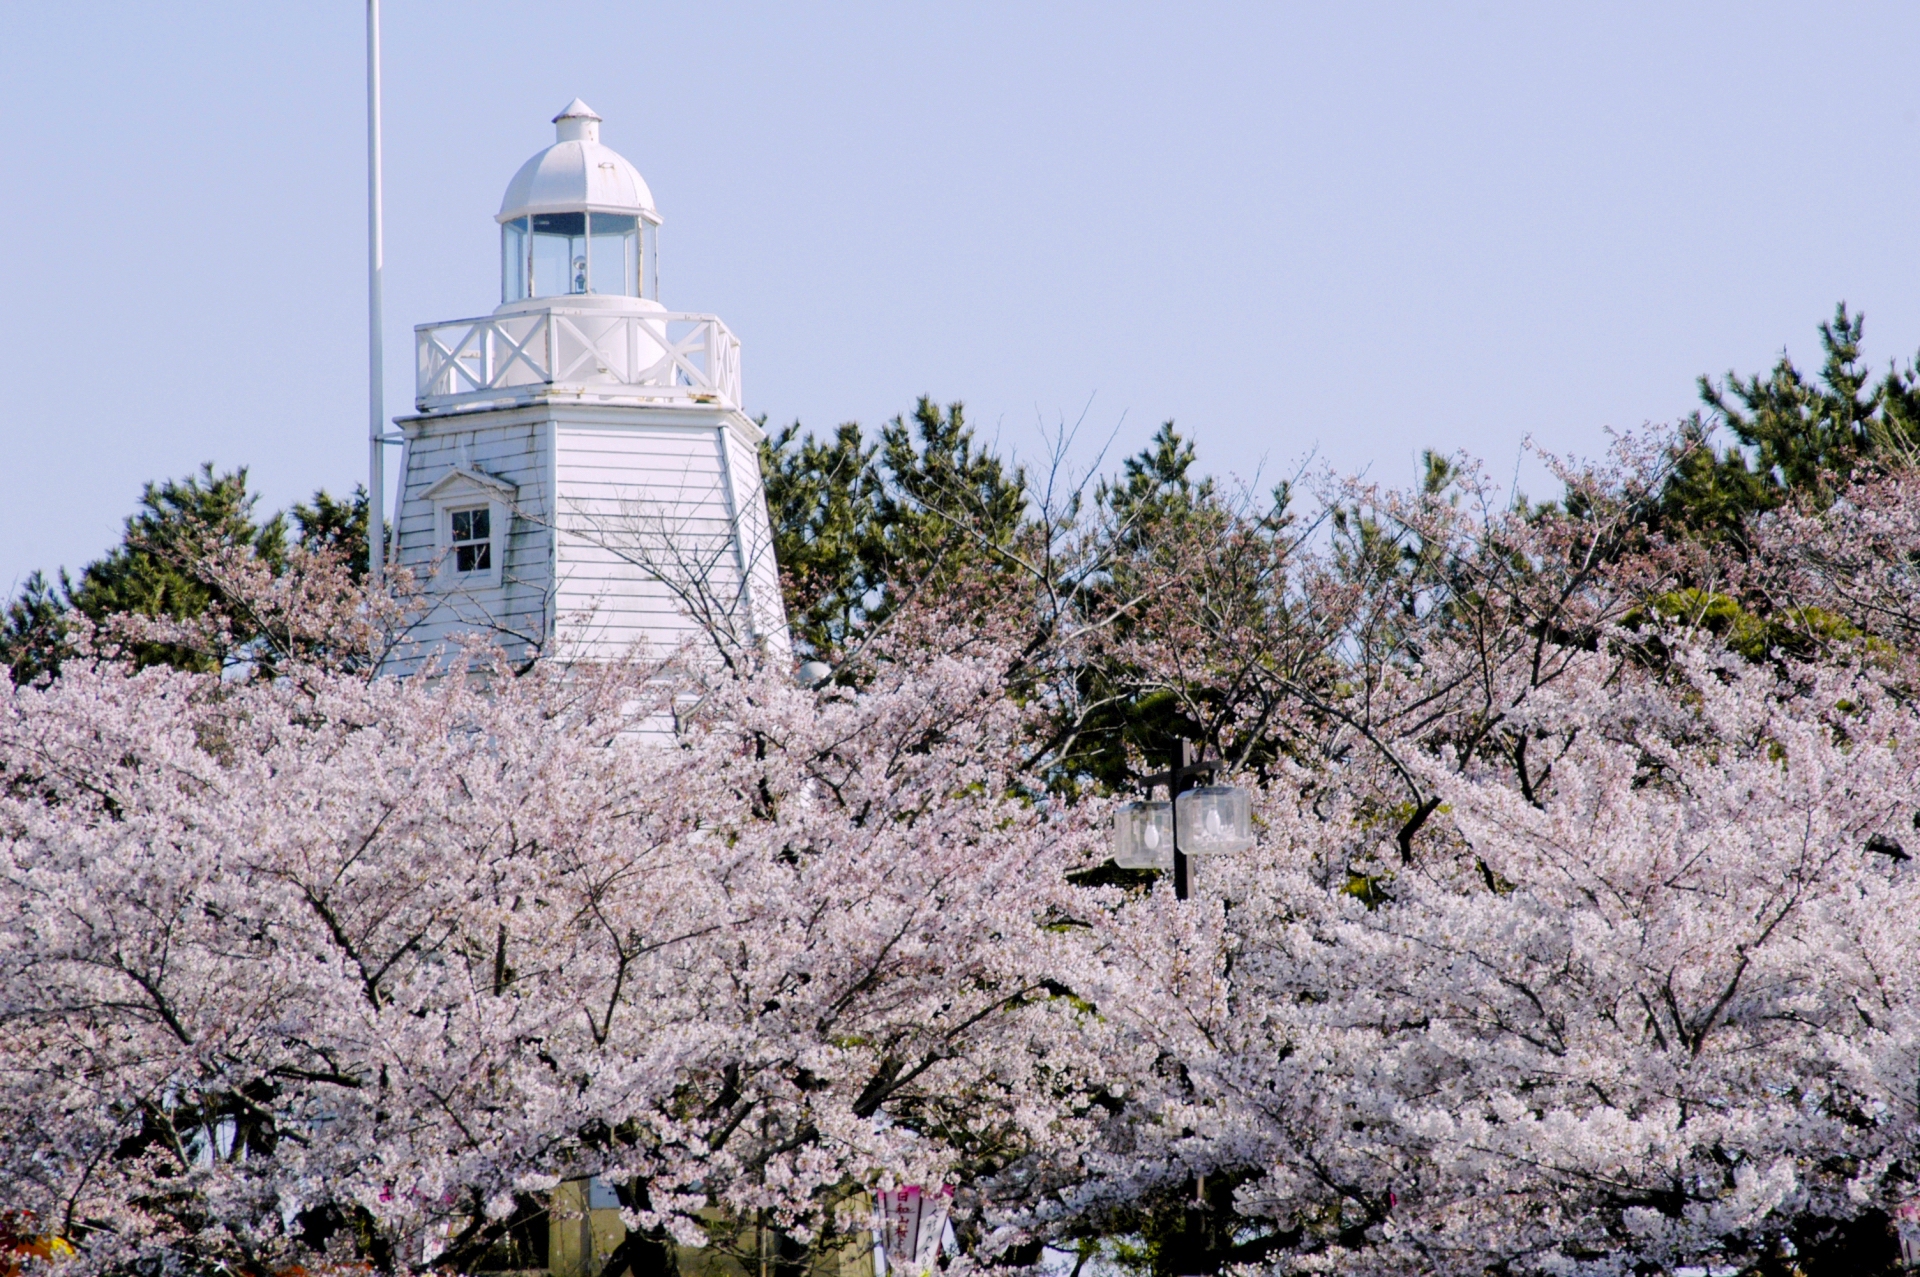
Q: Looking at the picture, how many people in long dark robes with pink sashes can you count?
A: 0